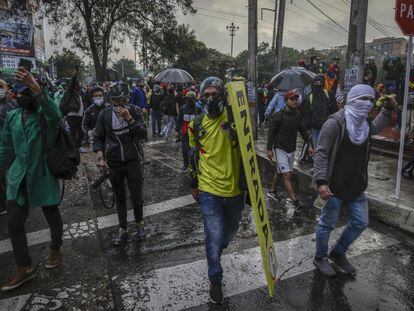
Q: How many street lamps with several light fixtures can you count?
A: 1